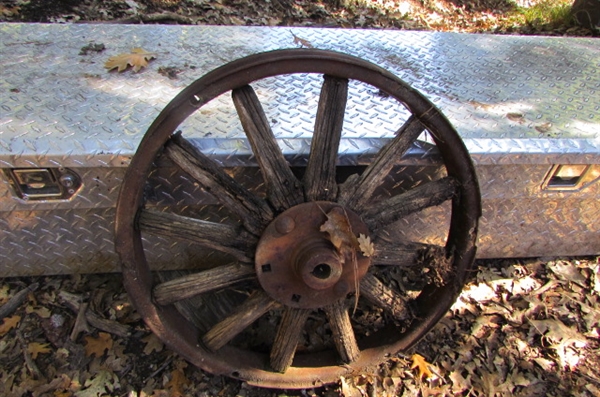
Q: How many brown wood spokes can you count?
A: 12